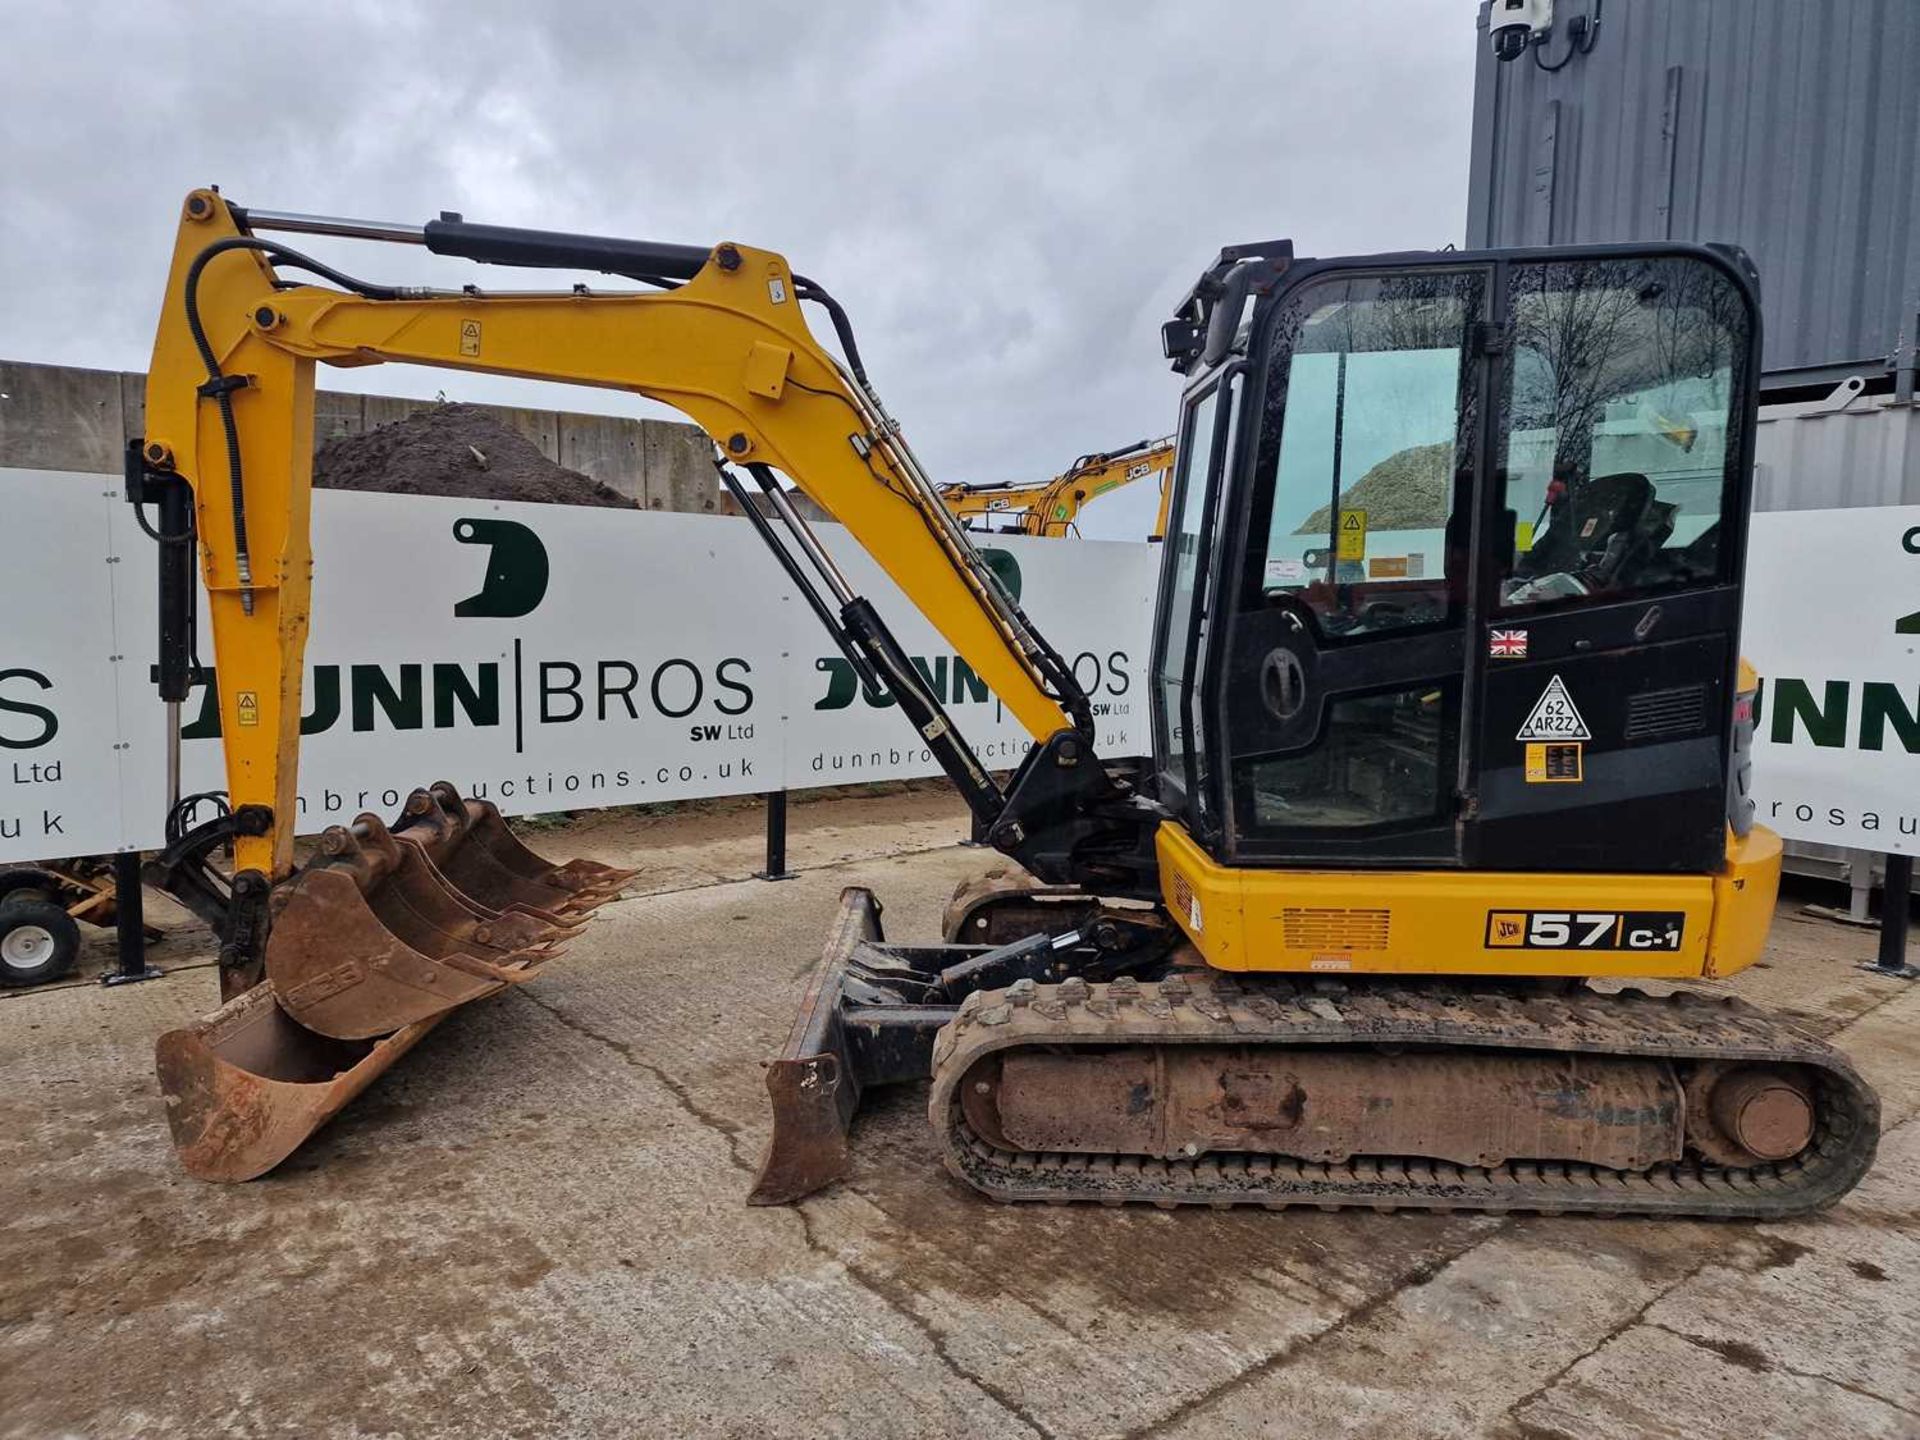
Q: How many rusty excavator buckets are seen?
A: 3